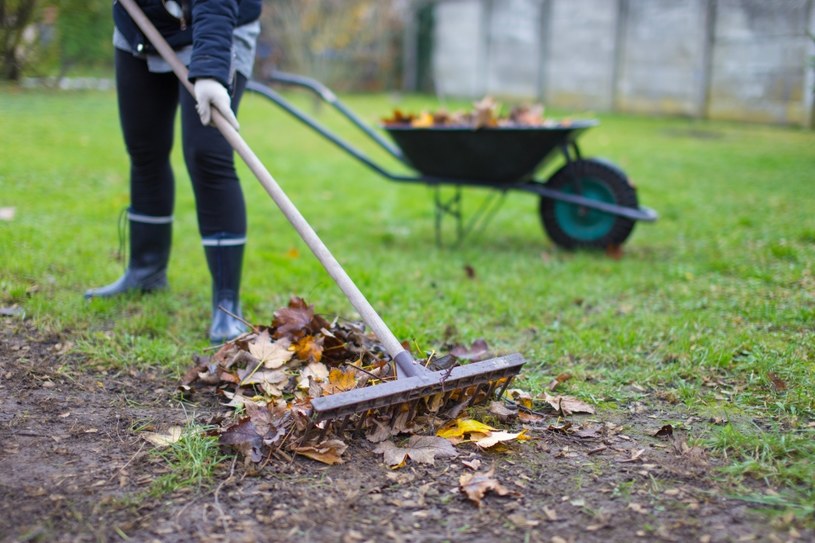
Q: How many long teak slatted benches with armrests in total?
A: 0